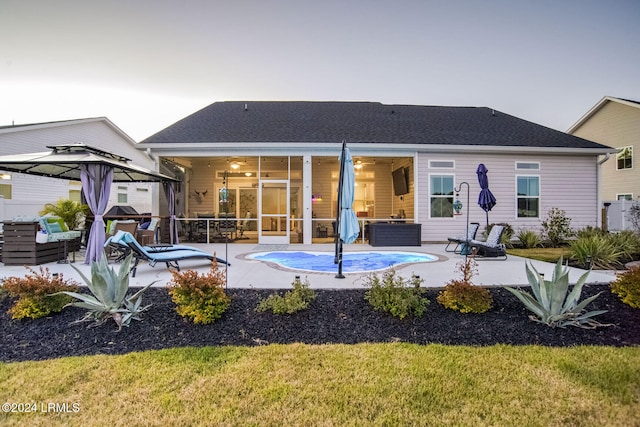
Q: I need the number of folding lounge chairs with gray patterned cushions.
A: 2